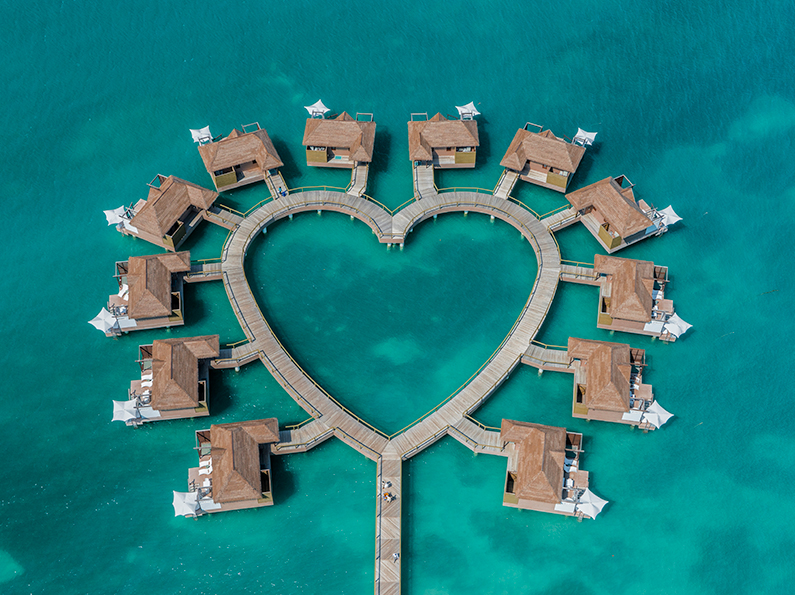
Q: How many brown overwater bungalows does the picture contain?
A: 12